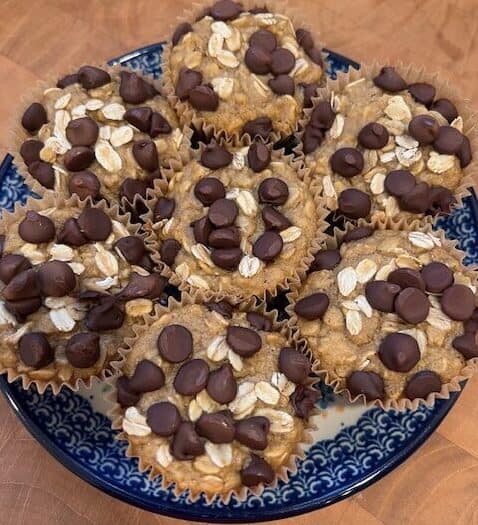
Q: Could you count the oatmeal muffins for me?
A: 7